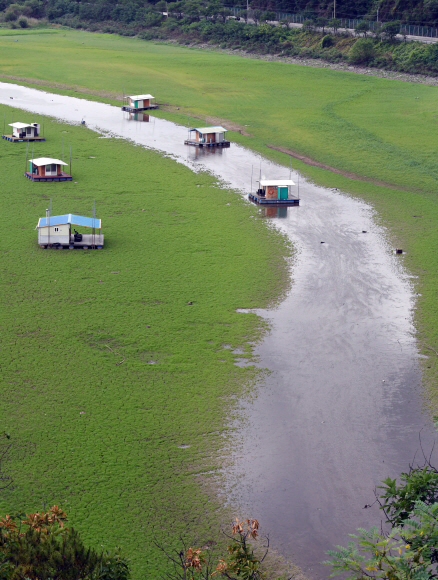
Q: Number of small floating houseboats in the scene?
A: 6